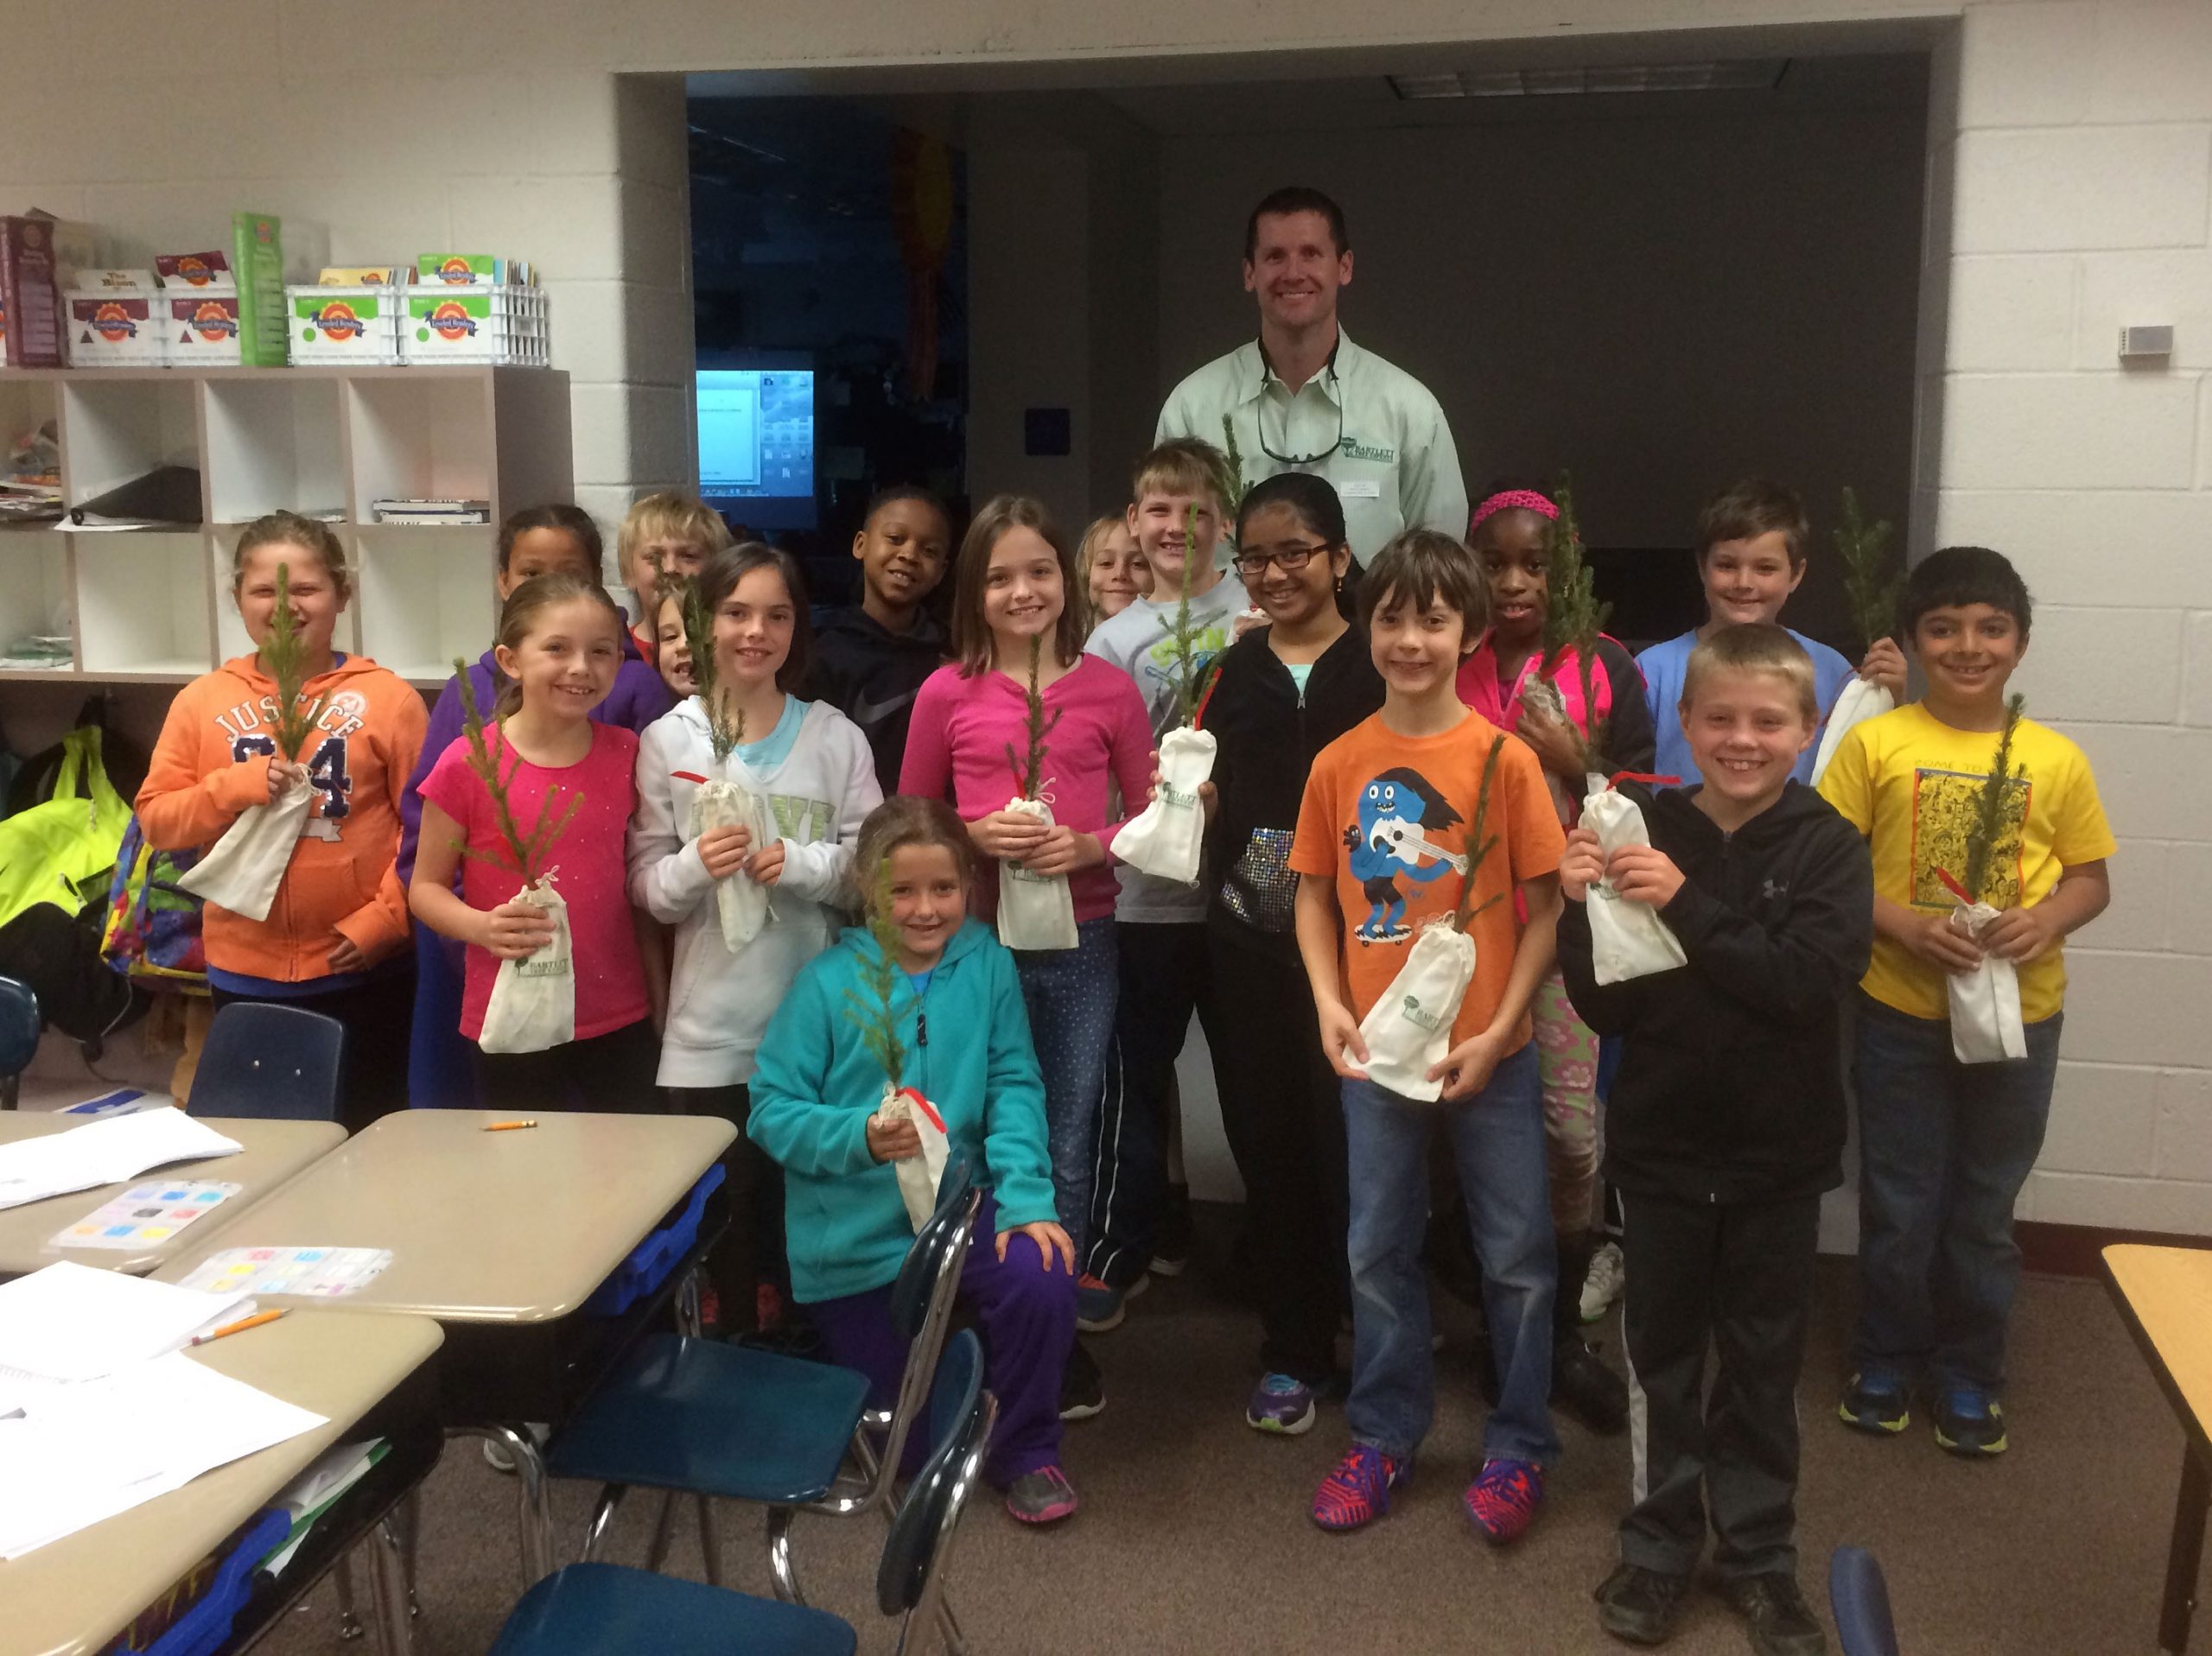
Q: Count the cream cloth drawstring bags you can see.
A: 12